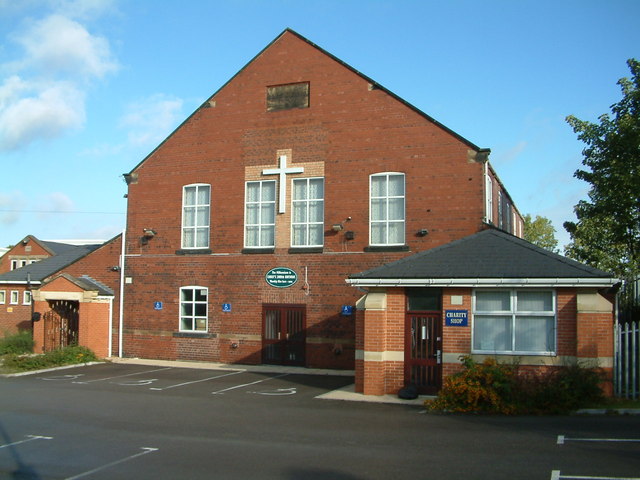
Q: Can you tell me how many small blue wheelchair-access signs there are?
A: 3